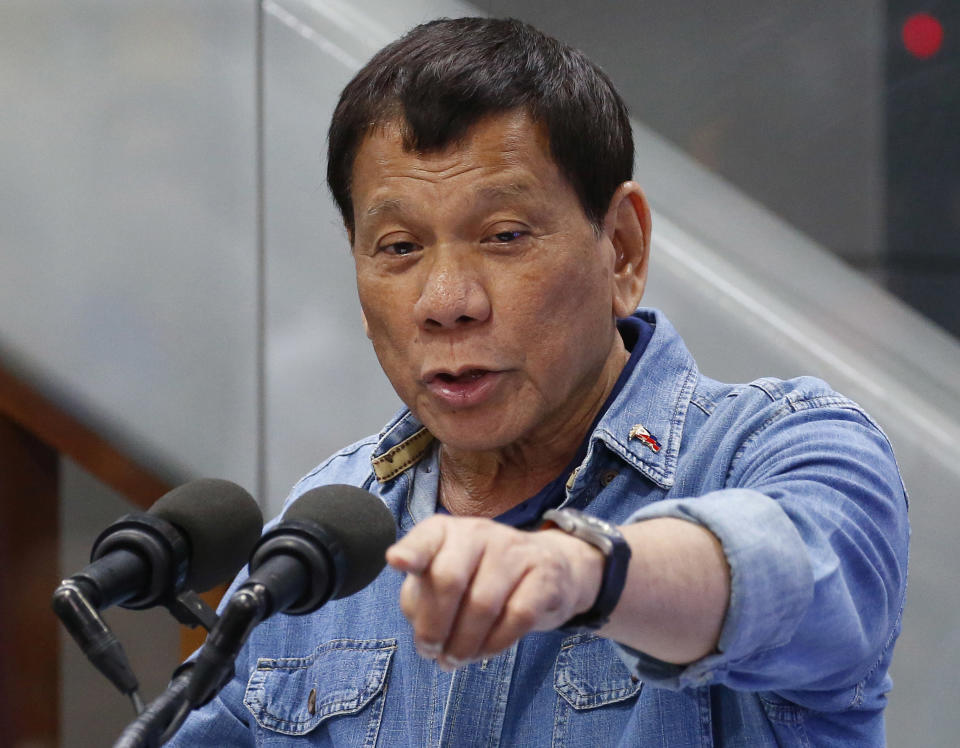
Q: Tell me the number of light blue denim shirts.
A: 1